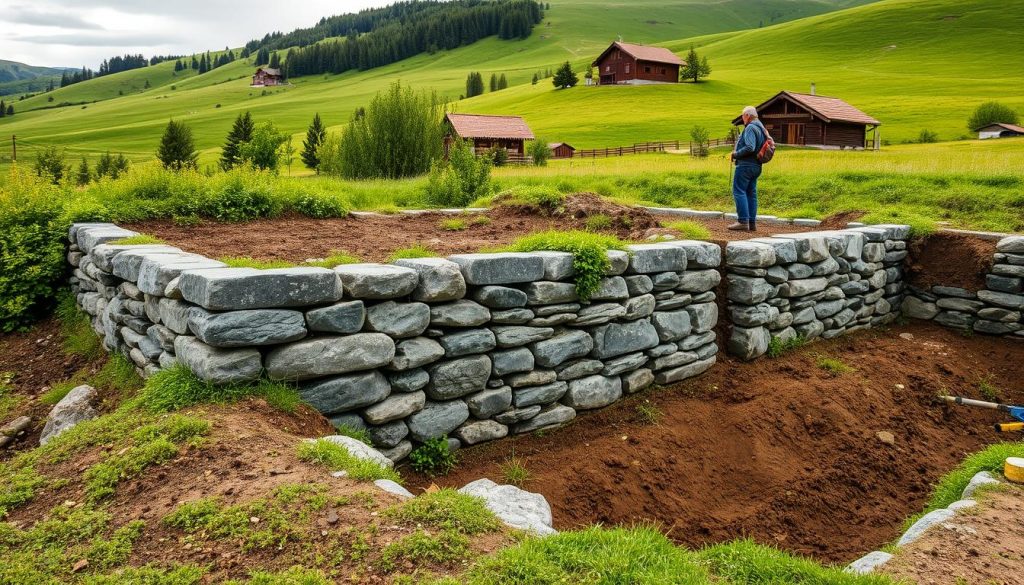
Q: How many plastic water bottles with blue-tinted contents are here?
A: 0